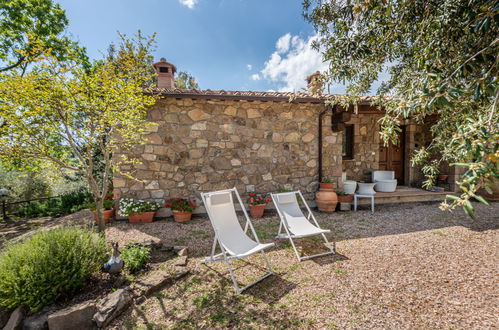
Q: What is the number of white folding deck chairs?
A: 2